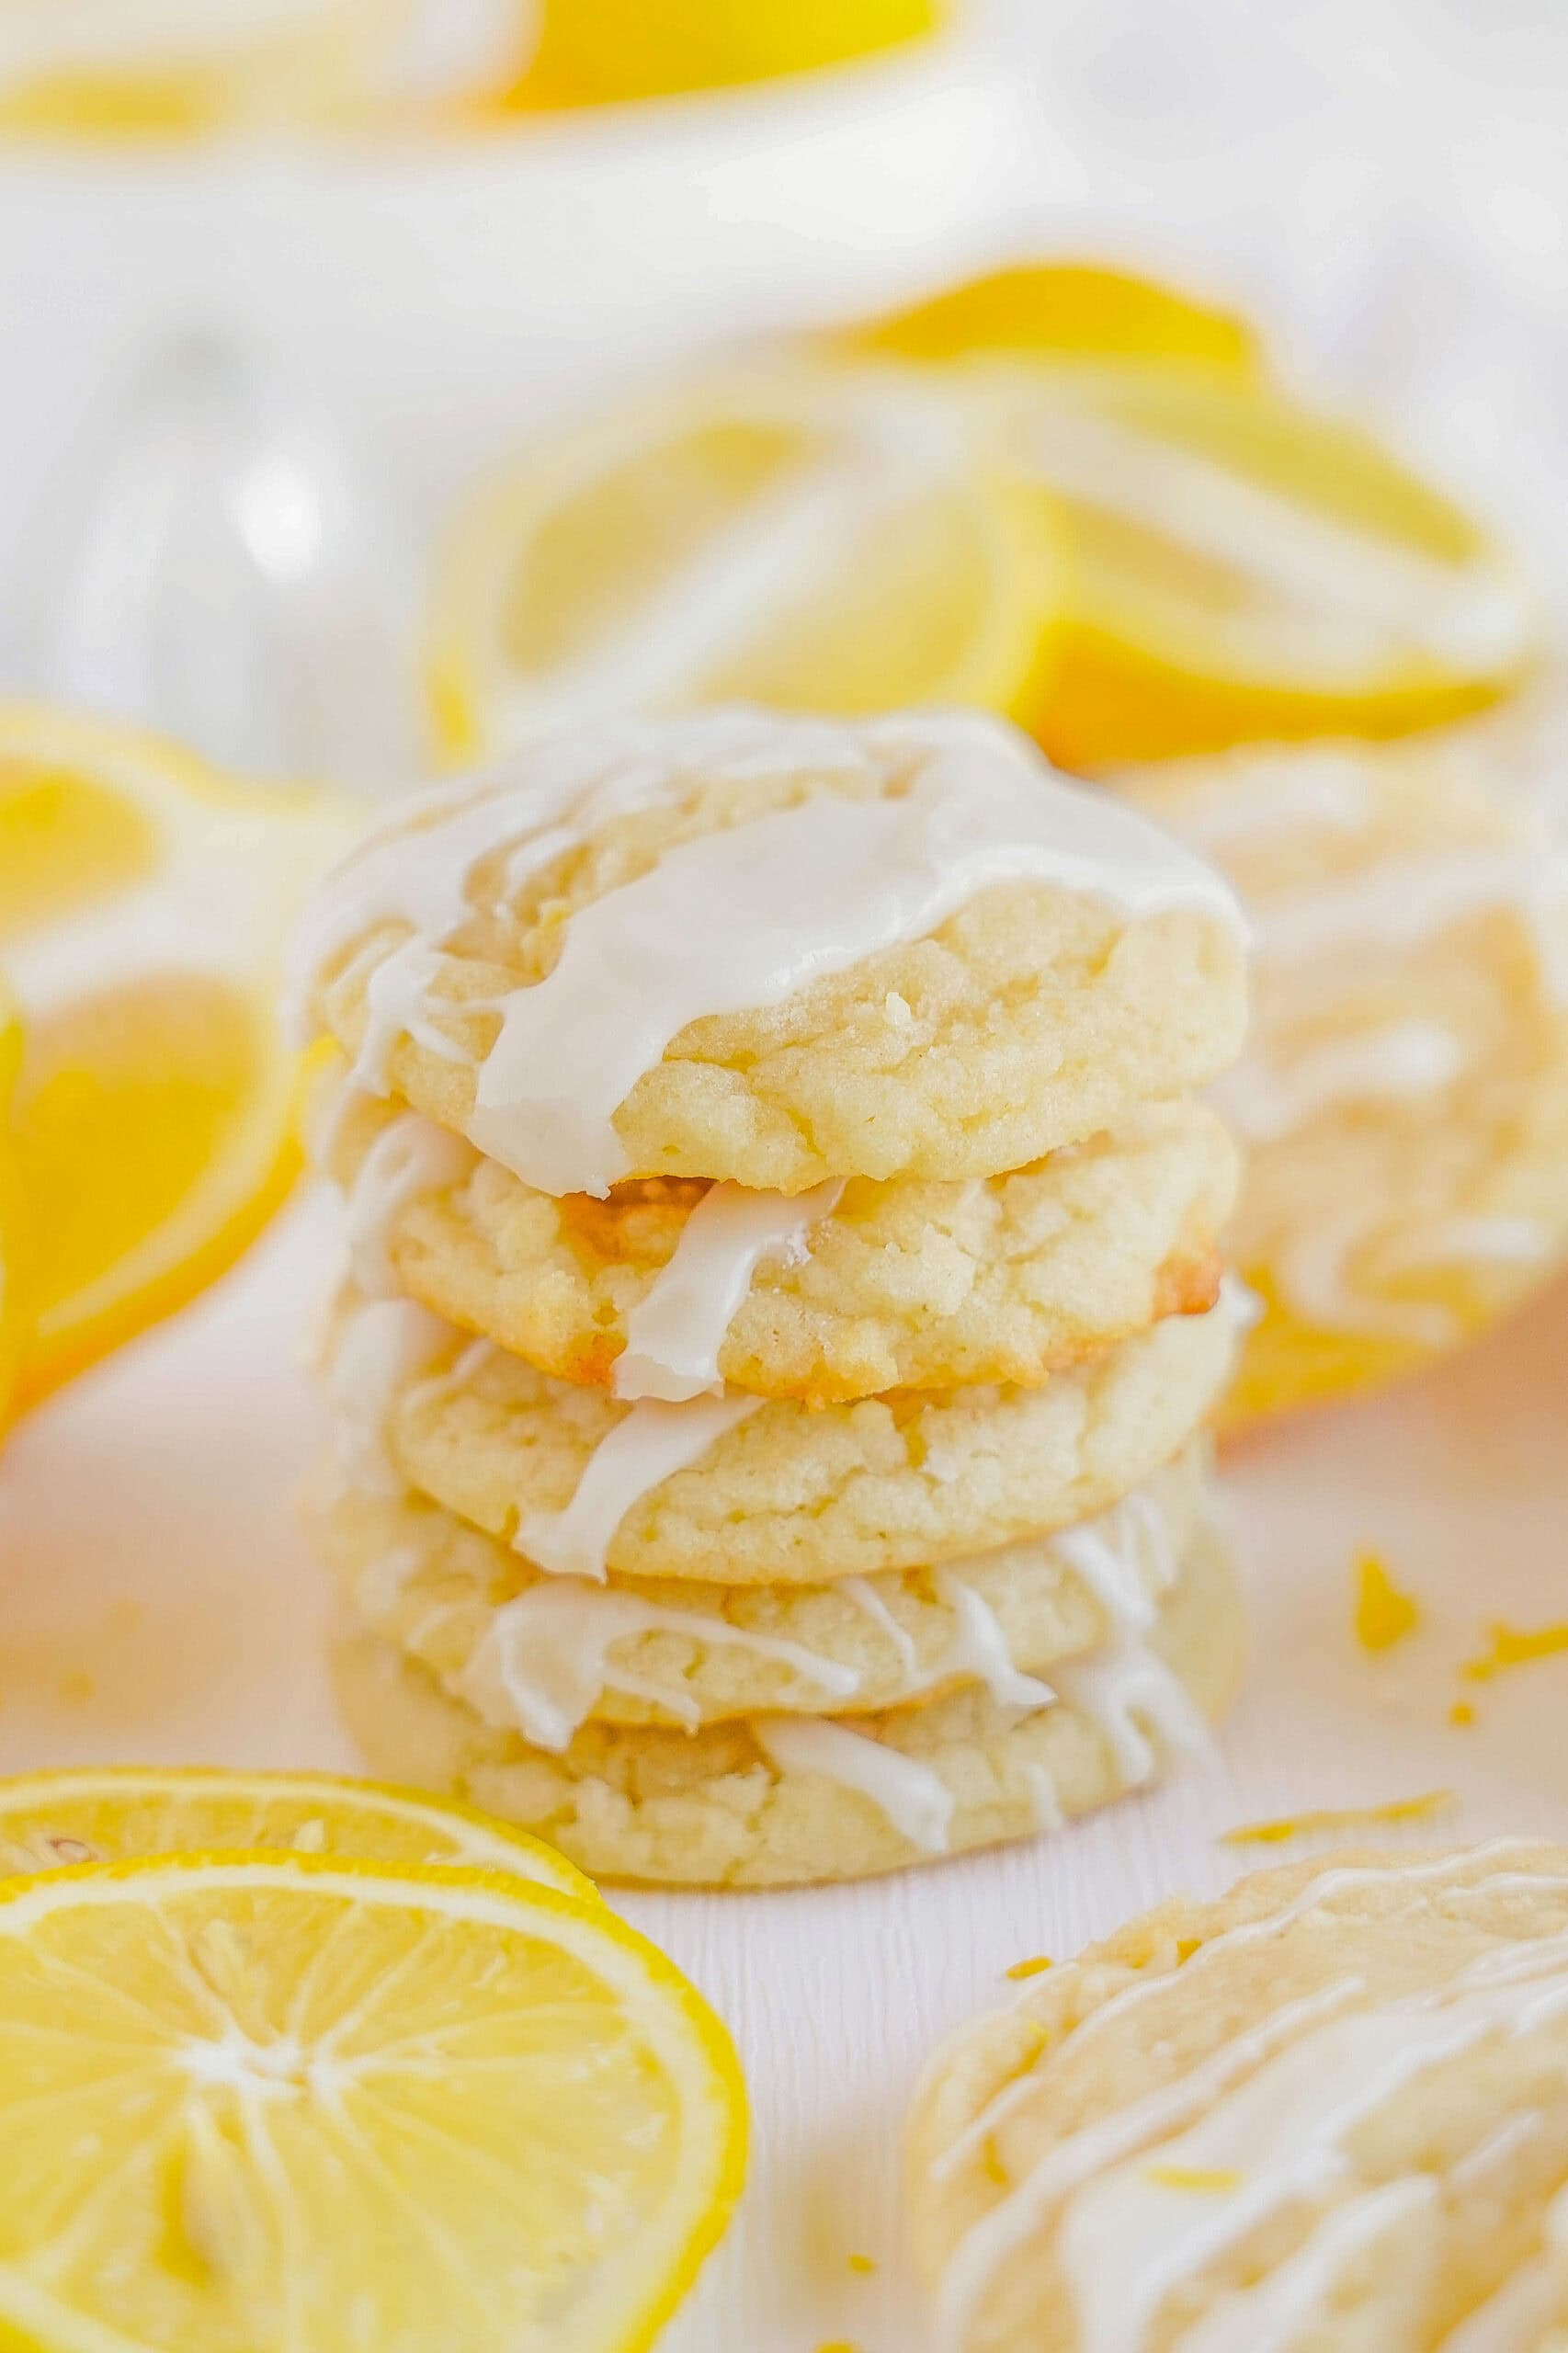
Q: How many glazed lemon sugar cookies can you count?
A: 7